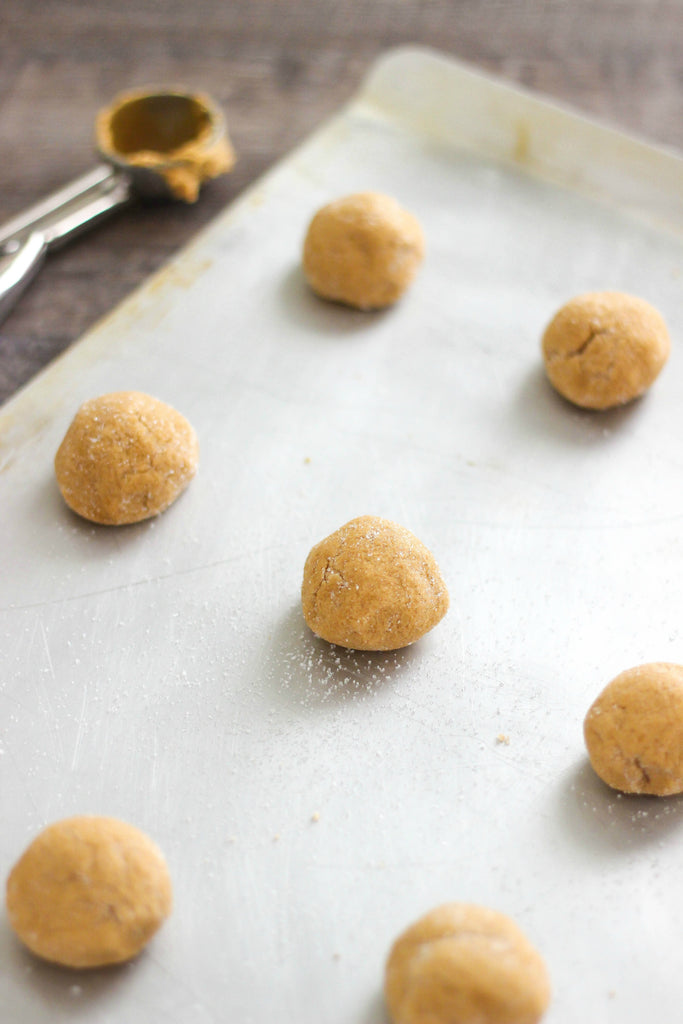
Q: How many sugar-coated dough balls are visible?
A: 7